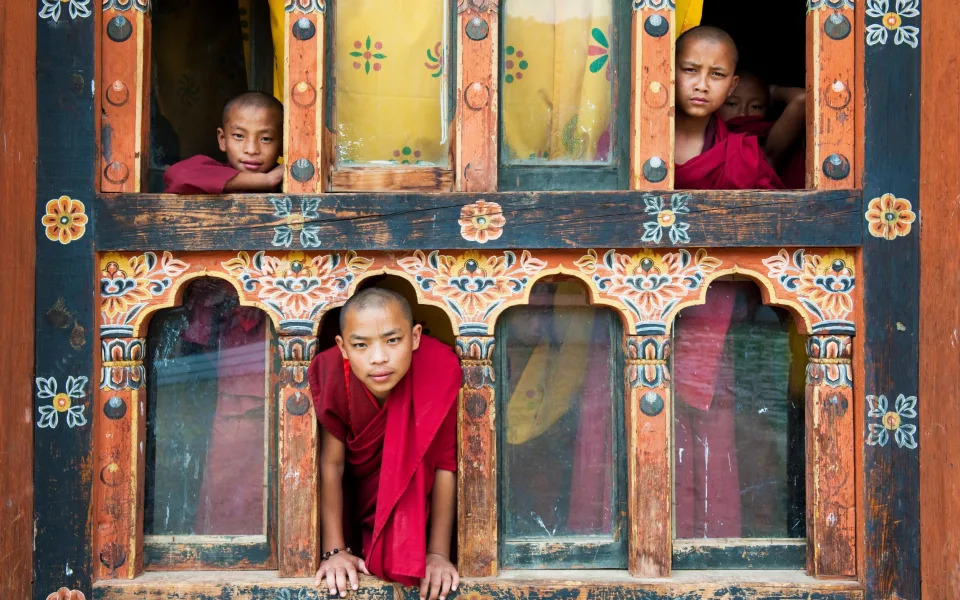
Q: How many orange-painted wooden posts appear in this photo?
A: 10